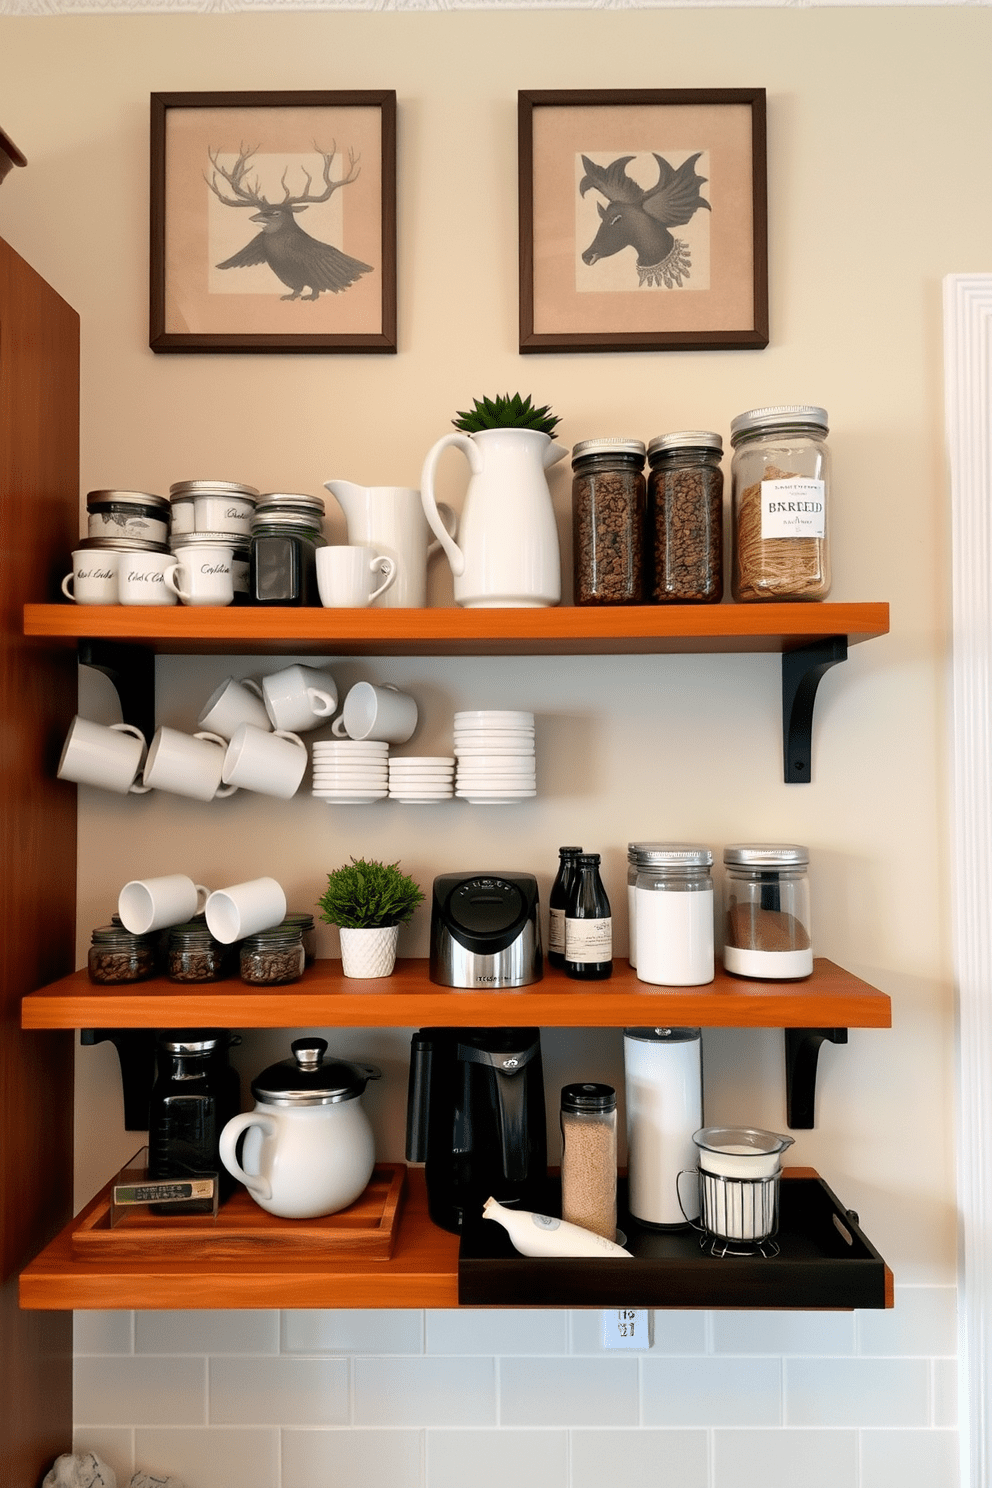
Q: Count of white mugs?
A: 12